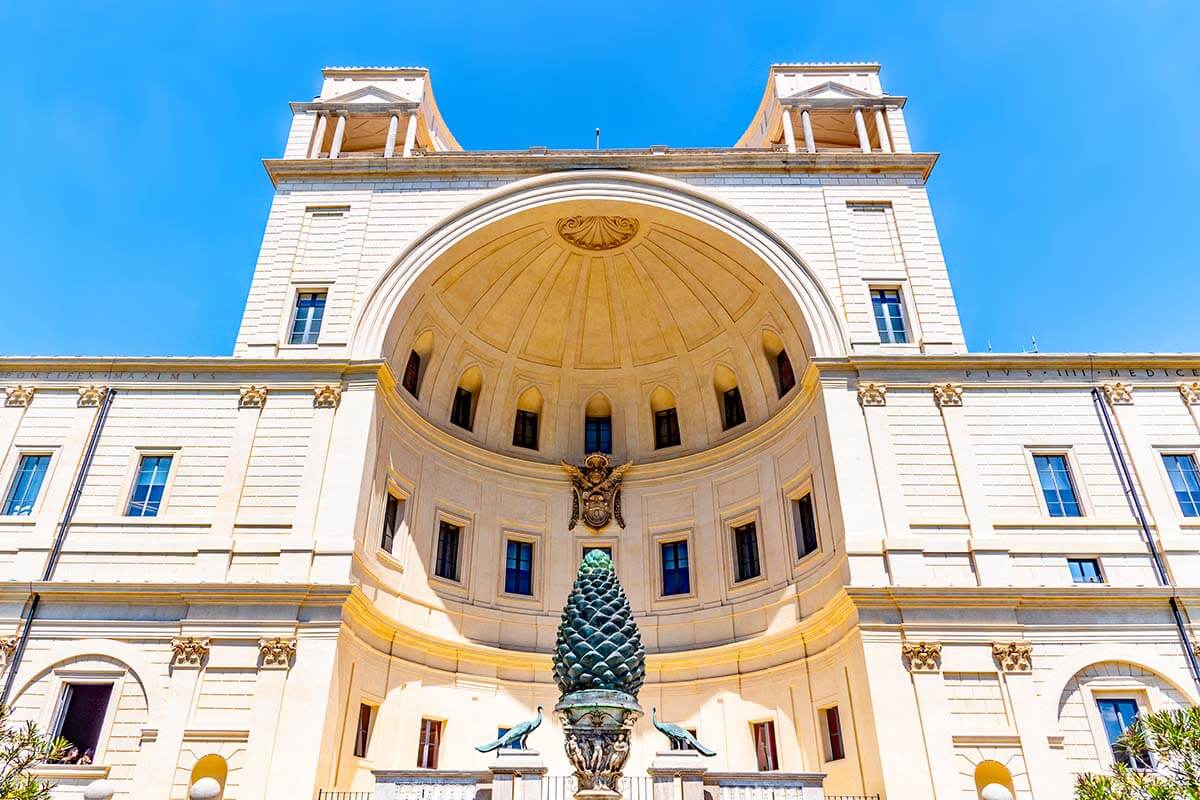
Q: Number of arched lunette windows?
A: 7